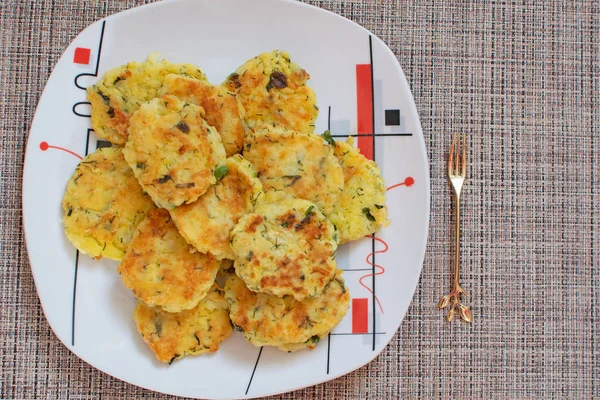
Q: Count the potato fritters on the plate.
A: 12